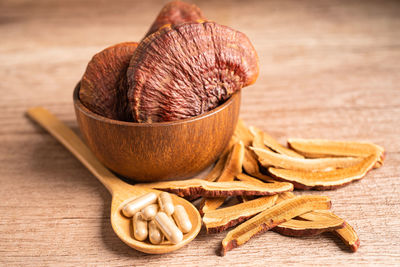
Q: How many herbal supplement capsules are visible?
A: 7